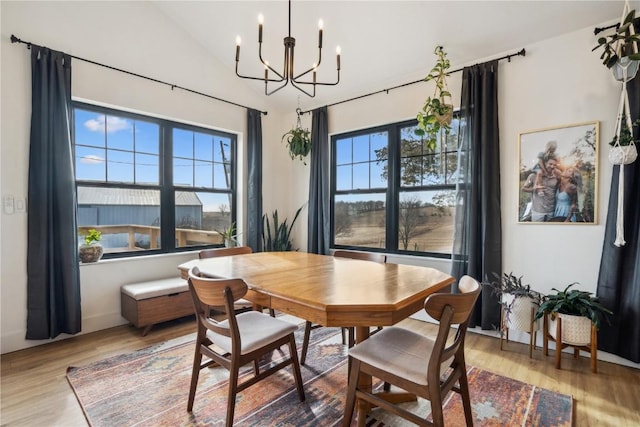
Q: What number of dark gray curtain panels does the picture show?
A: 5